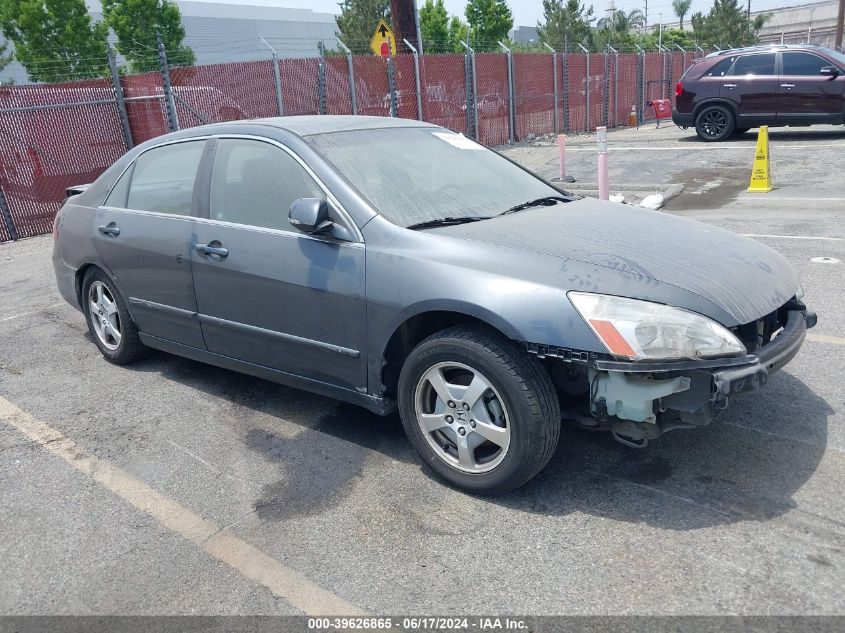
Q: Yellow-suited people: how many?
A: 0